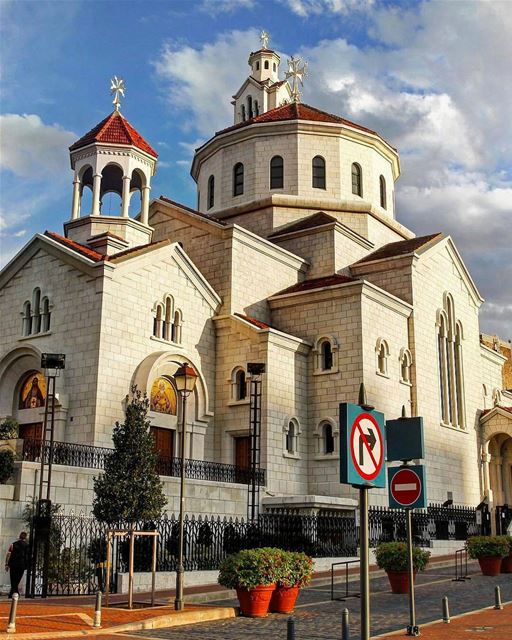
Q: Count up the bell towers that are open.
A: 1